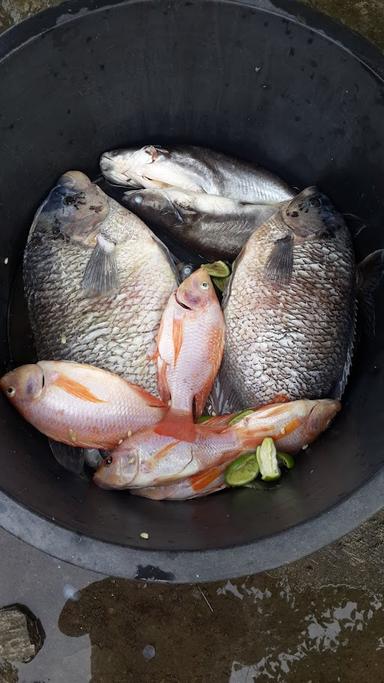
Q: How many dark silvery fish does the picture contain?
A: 4